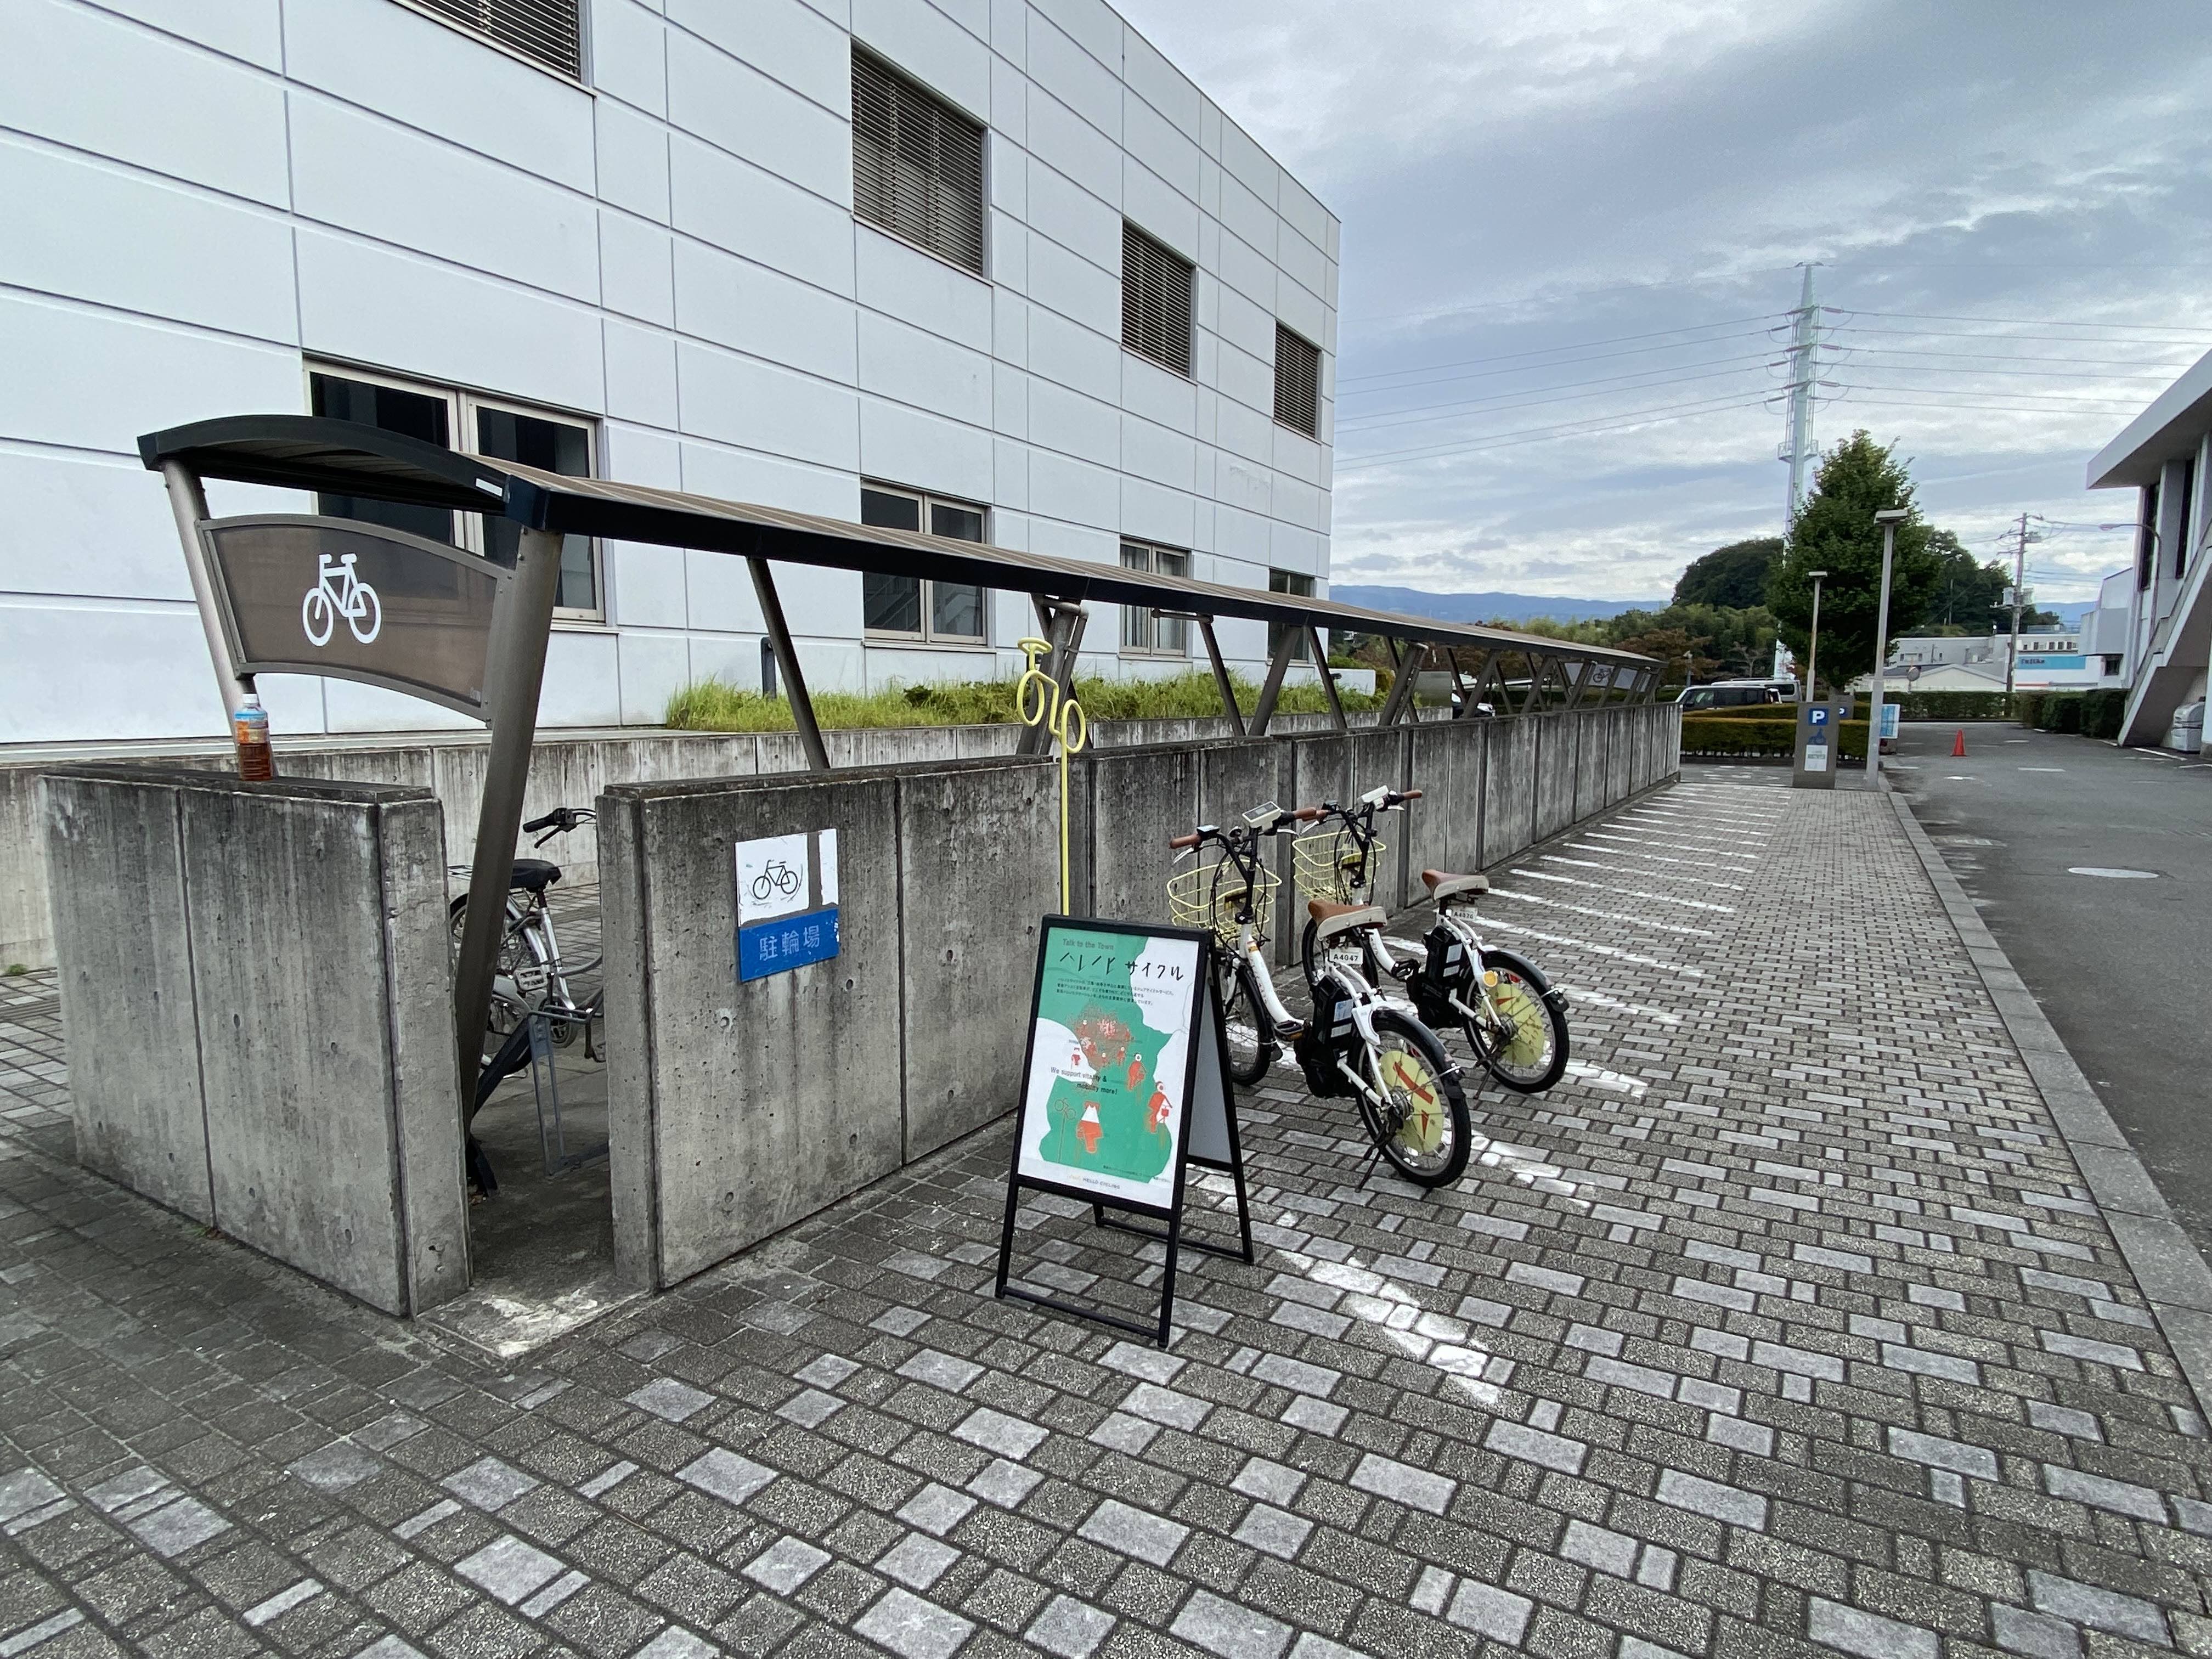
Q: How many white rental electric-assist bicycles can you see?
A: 2